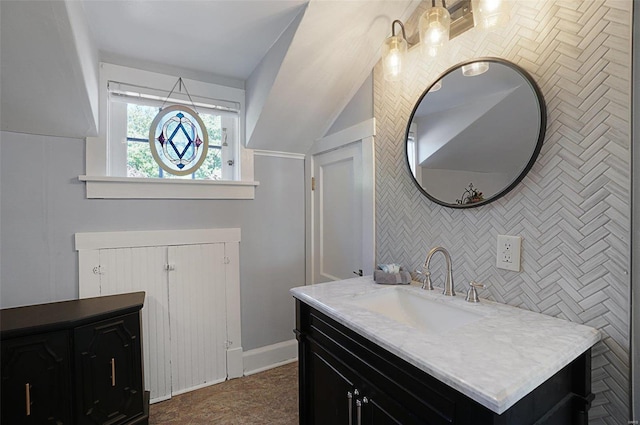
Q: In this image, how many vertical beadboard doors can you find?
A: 2